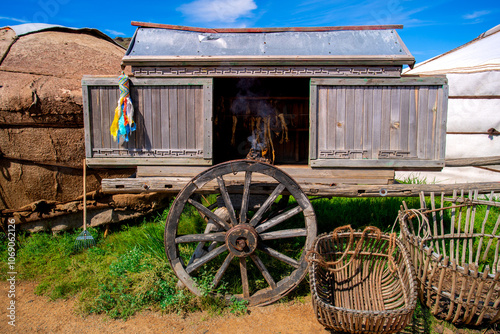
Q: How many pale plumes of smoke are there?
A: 1